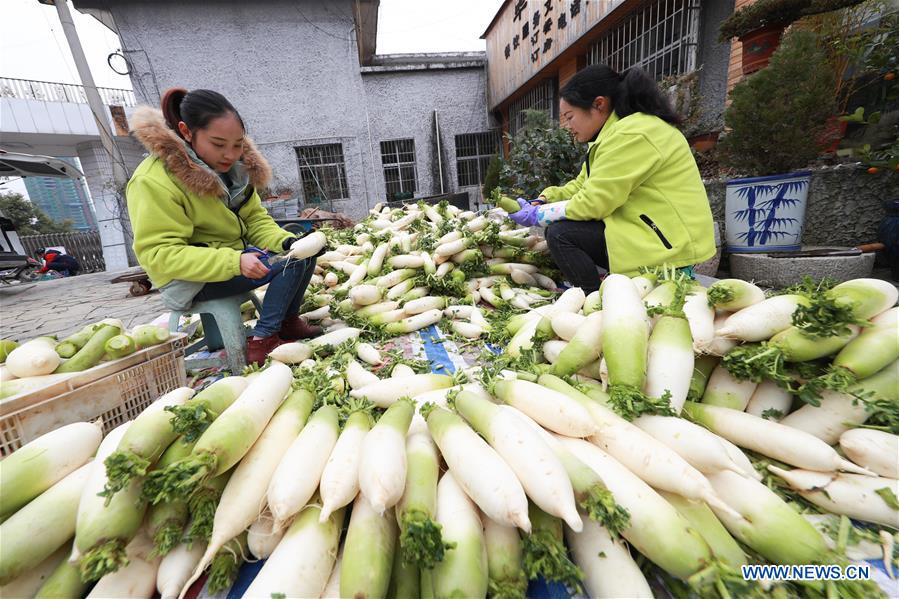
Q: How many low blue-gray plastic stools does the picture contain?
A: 1